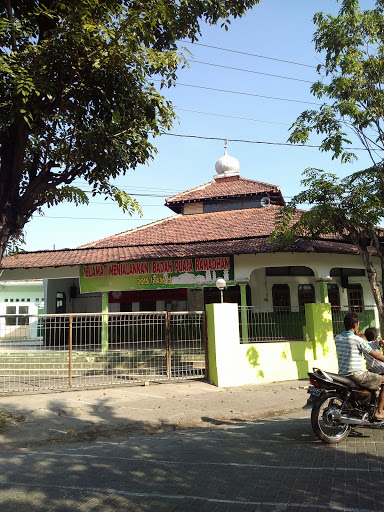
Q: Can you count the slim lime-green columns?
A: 3